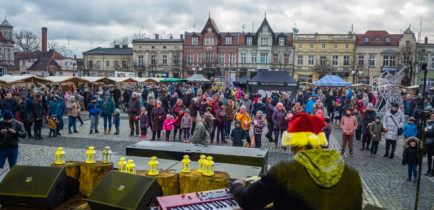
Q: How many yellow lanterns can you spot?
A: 9